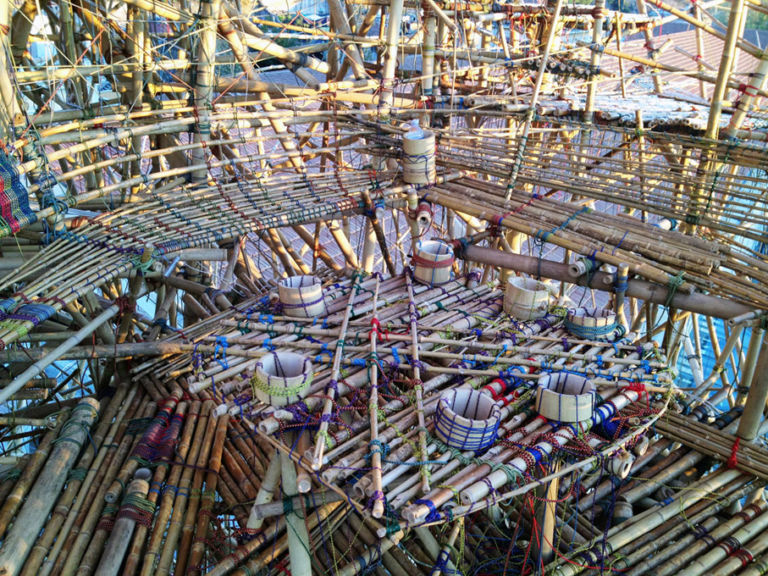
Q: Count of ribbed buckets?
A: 8